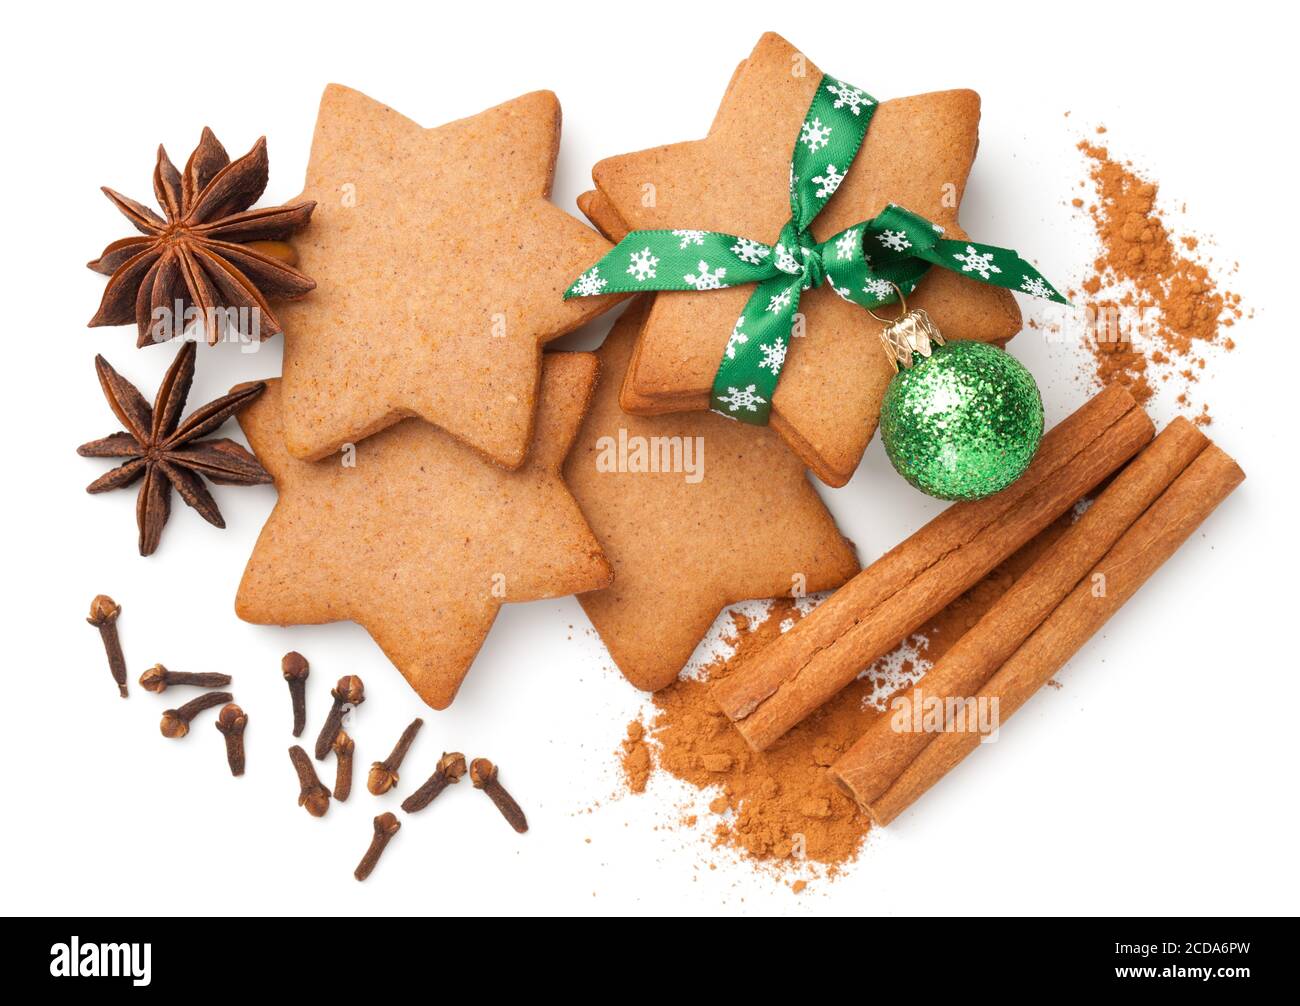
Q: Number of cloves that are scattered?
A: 12